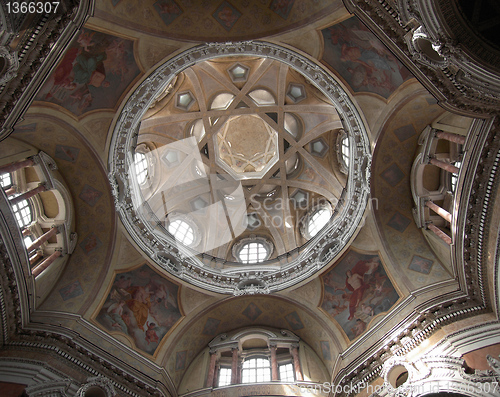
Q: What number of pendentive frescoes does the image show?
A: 4